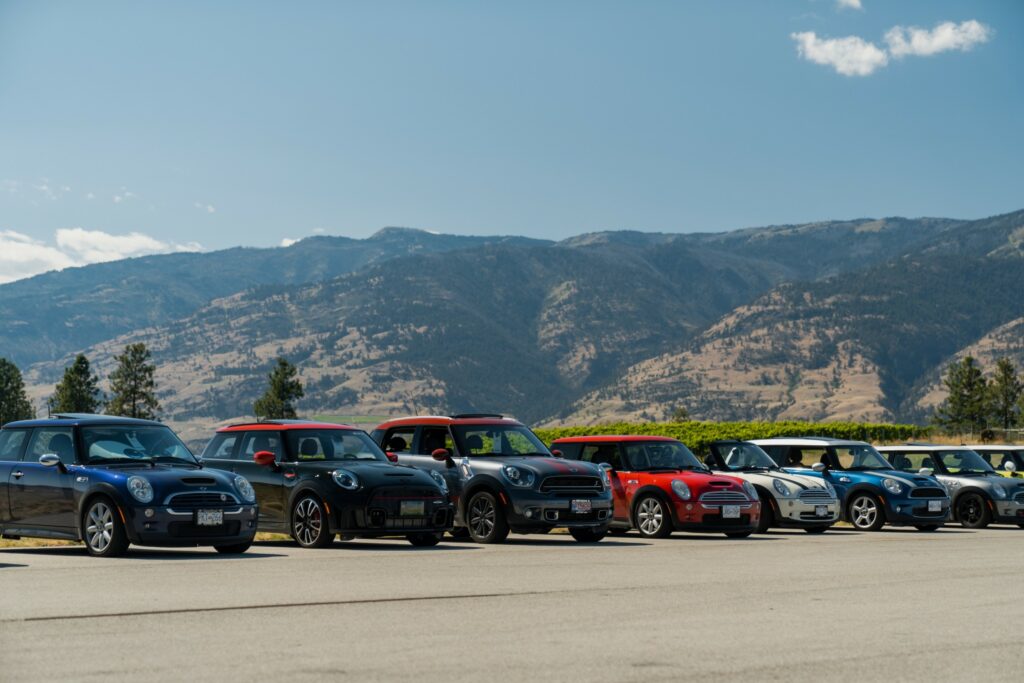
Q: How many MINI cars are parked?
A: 8